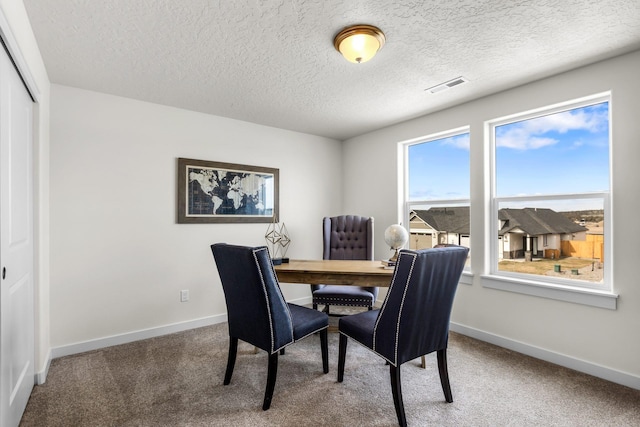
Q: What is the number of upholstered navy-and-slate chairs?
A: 3